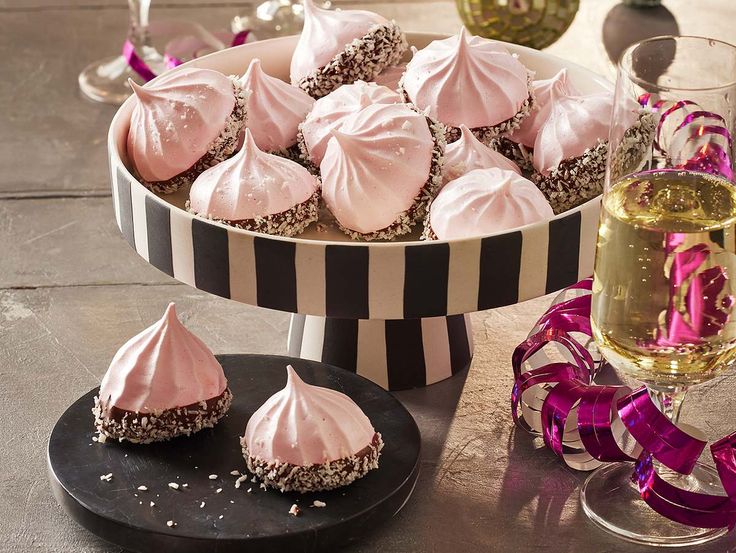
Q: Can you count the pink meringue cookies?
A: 14